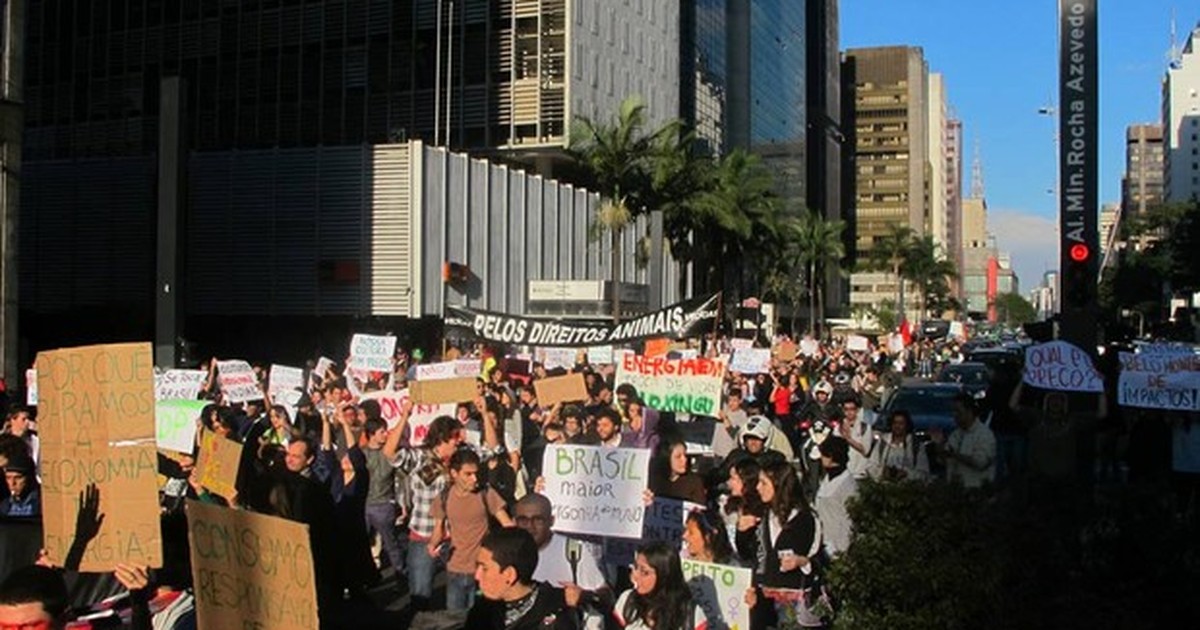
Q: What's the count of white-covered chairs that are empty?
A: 0